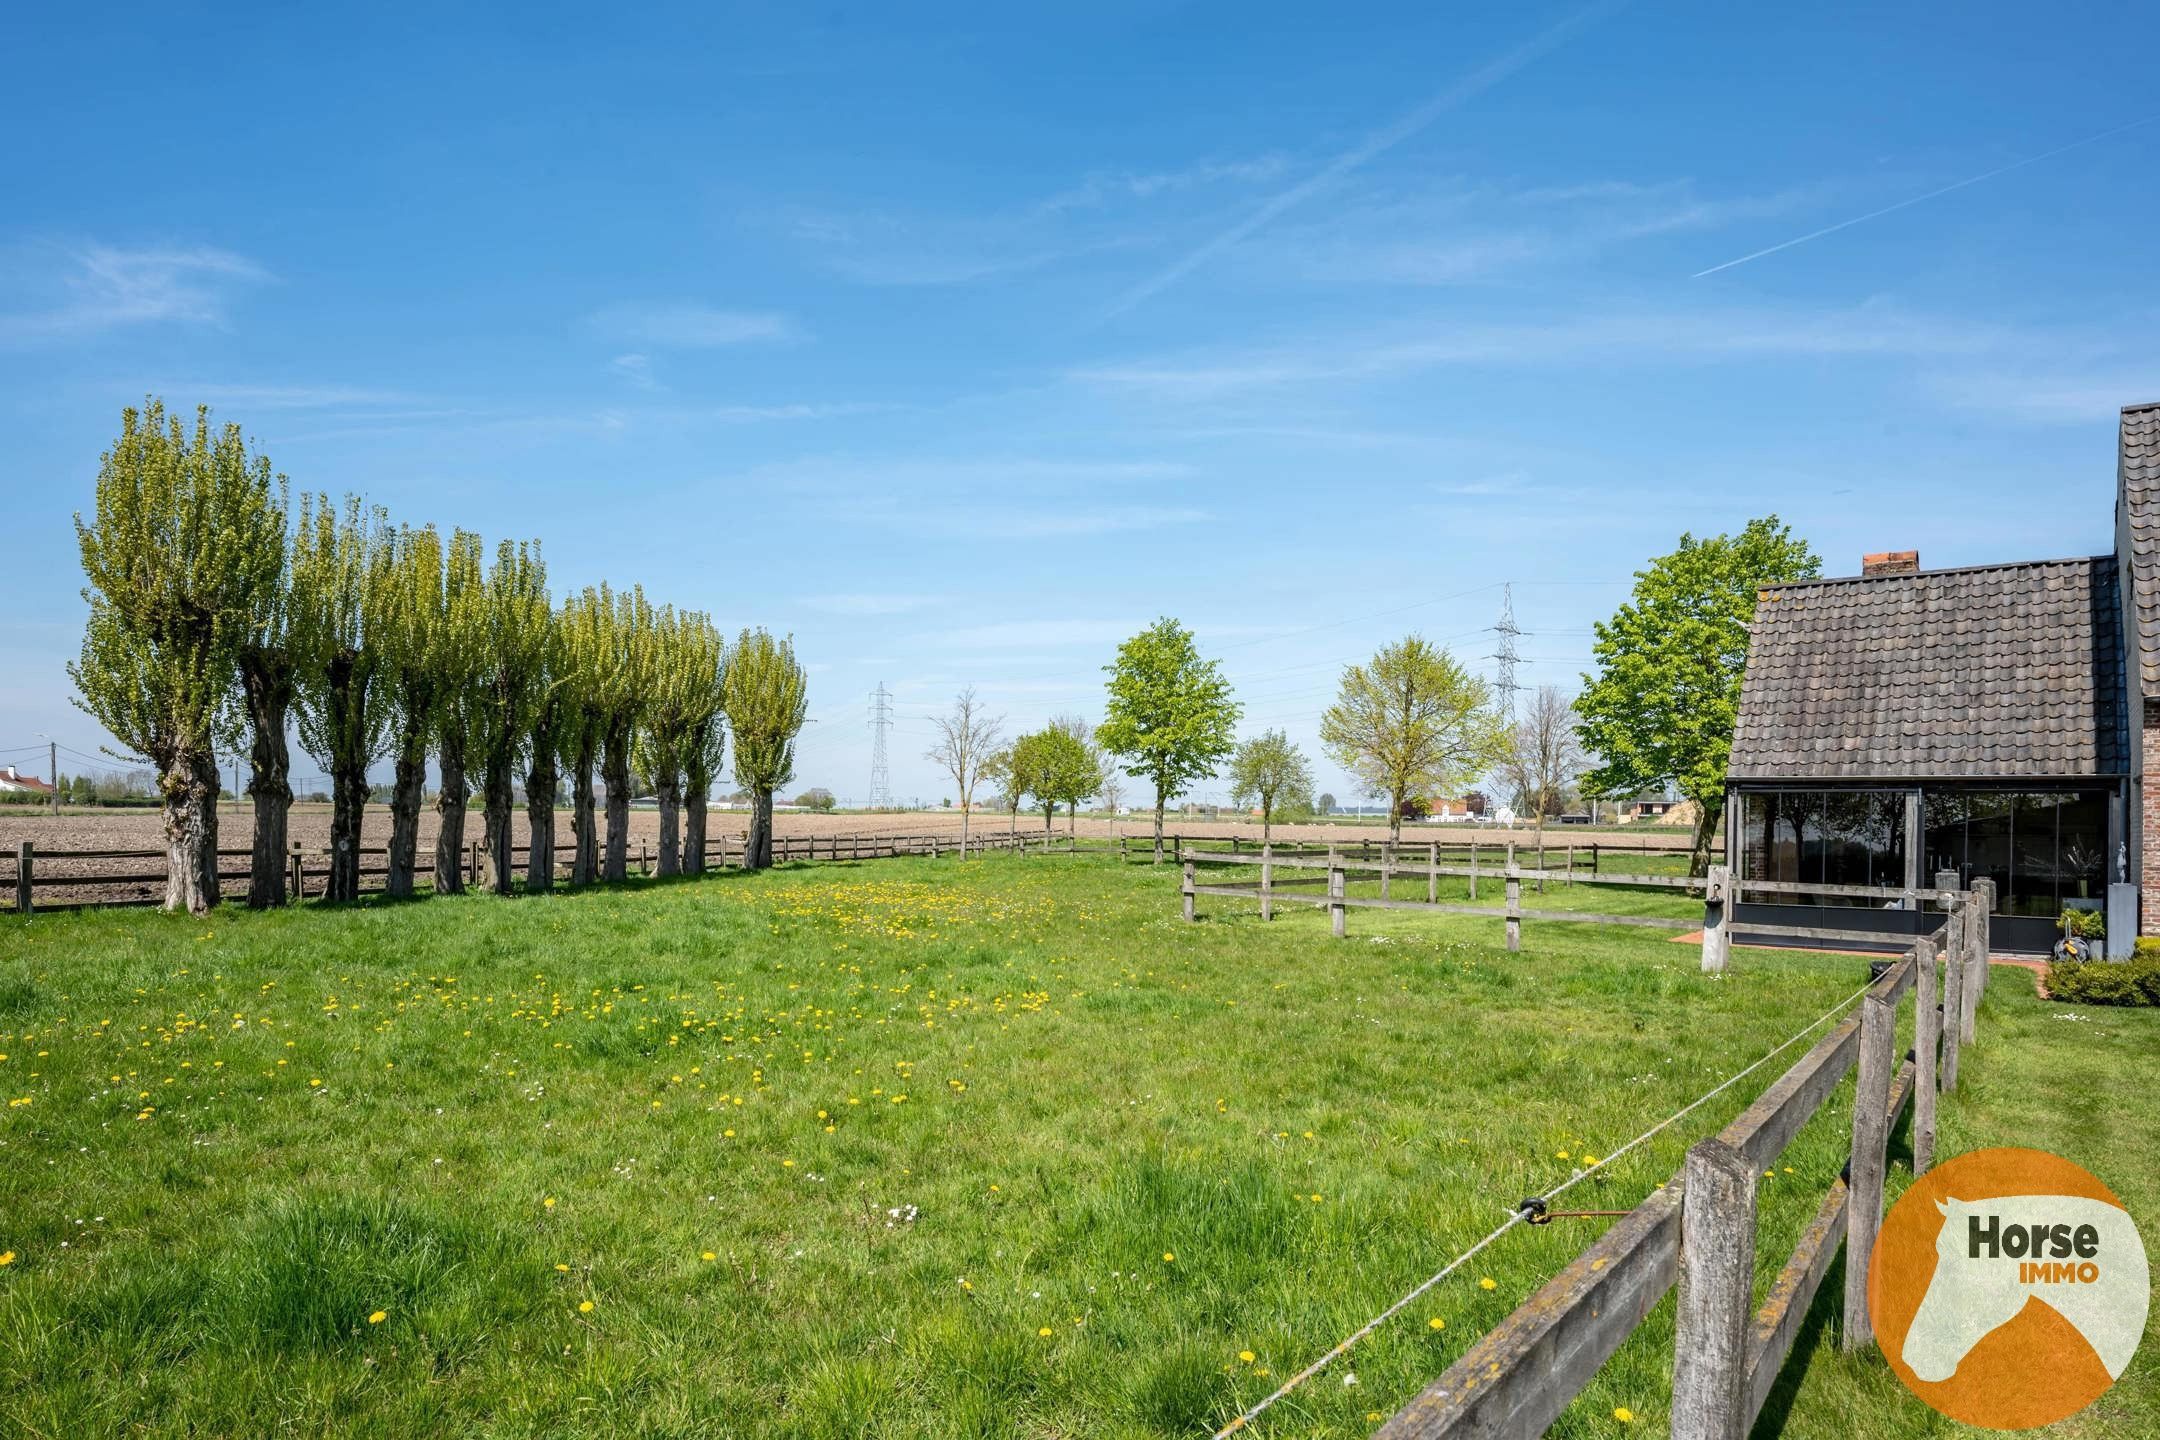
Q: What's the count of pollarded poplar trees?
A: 12